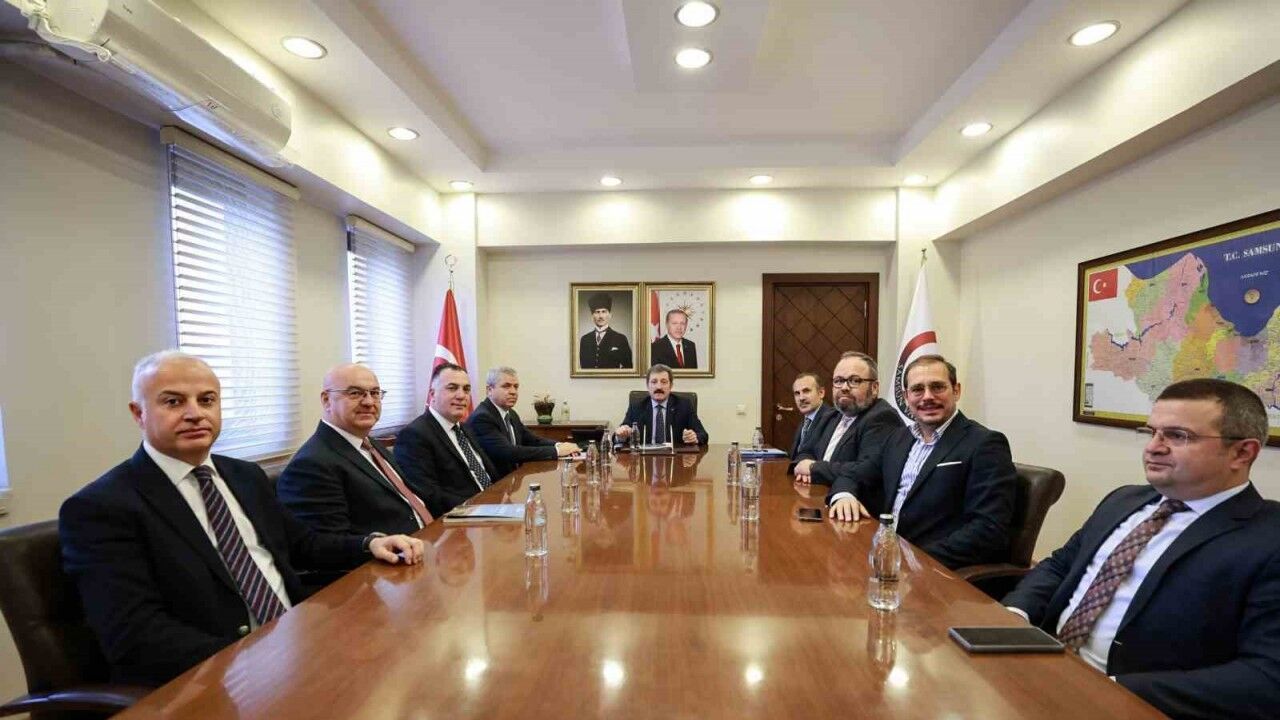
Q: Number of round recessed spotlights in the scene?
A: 10